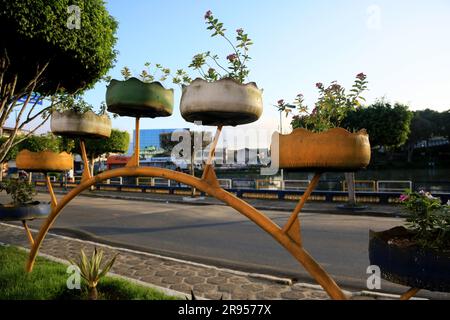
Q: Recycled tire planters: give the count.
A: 7